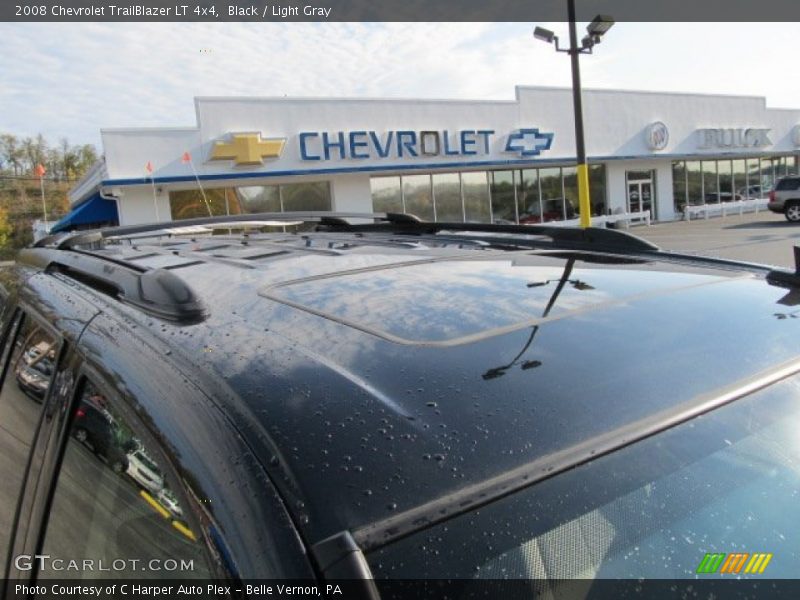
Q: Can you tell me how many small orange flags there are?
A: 3